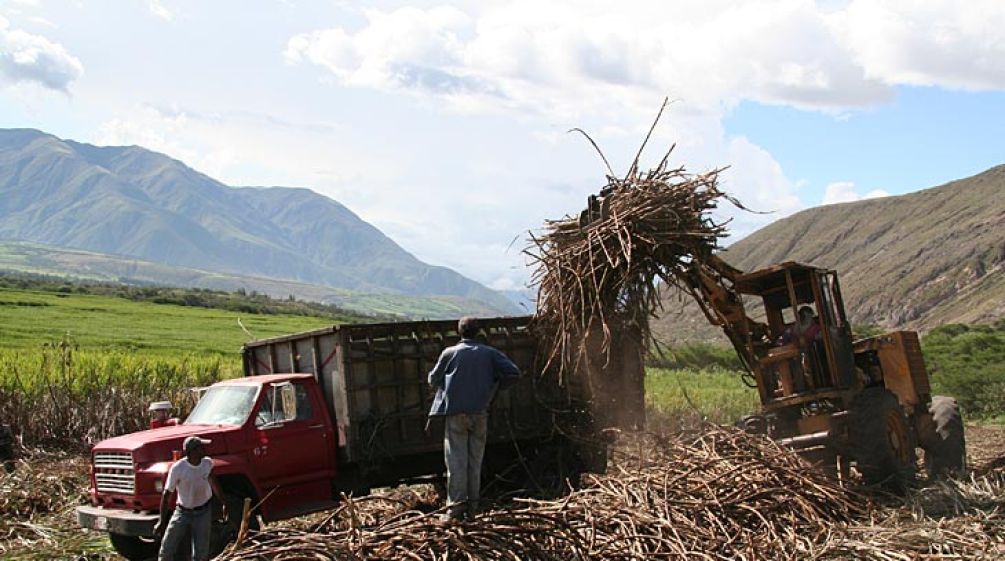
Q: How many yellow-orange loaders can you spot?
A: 1